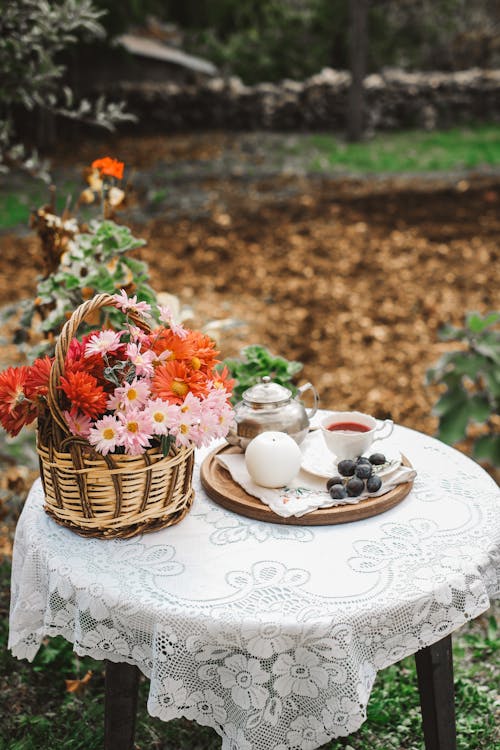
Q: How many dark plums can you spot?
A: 8